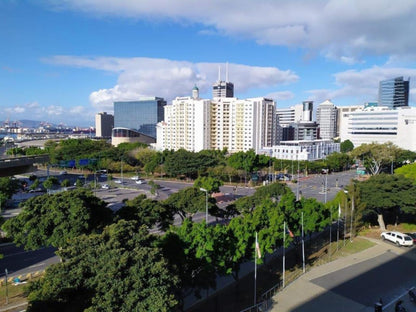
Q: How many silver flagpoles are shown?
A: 7